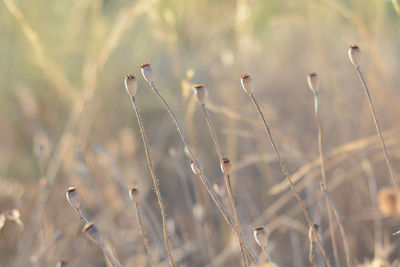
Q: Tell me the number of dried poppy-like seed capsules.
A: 13